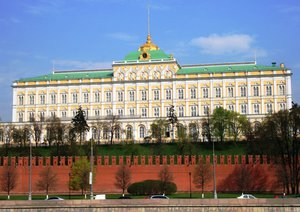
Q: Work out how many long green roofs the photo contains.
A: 2